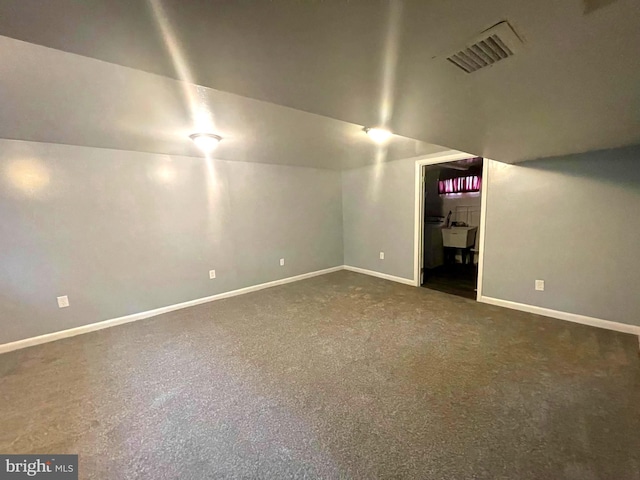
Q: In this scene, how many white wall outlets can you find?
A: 5